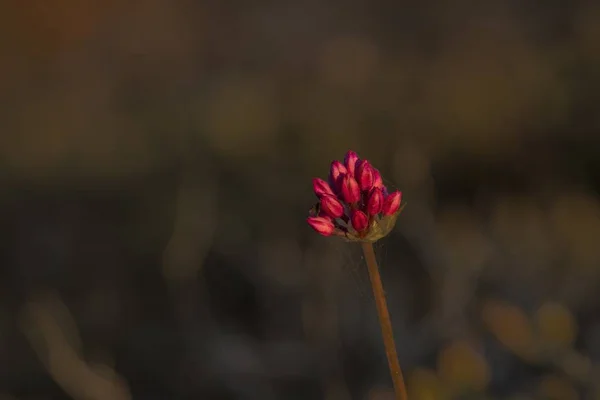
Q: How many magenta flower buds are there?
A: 11